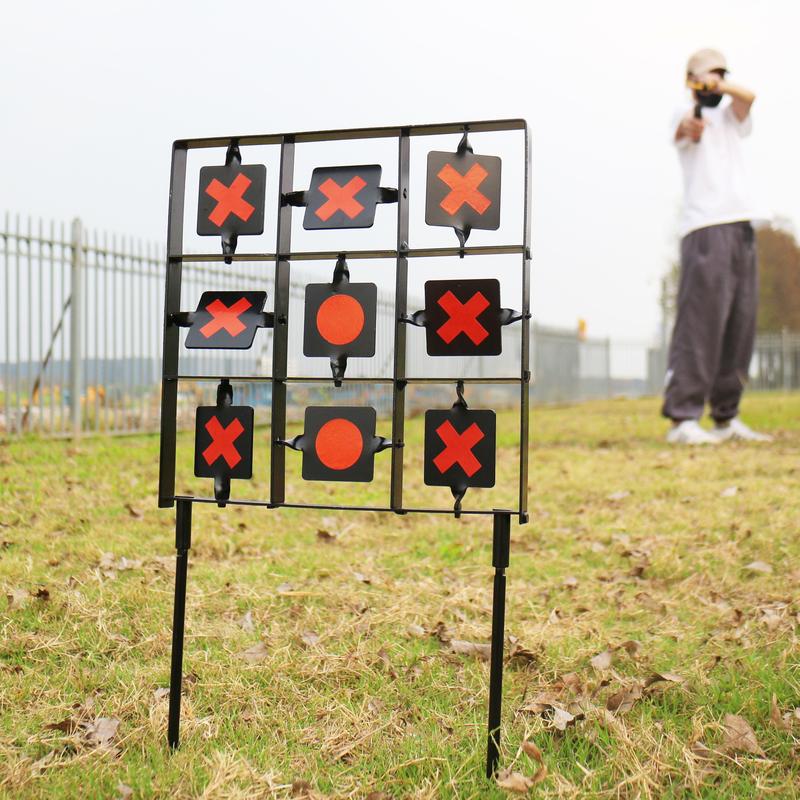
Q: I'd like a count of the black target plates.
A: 9